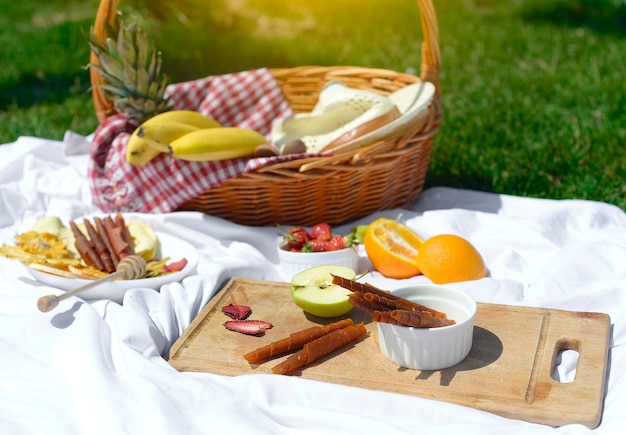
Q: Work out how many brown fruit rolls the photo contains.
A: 12